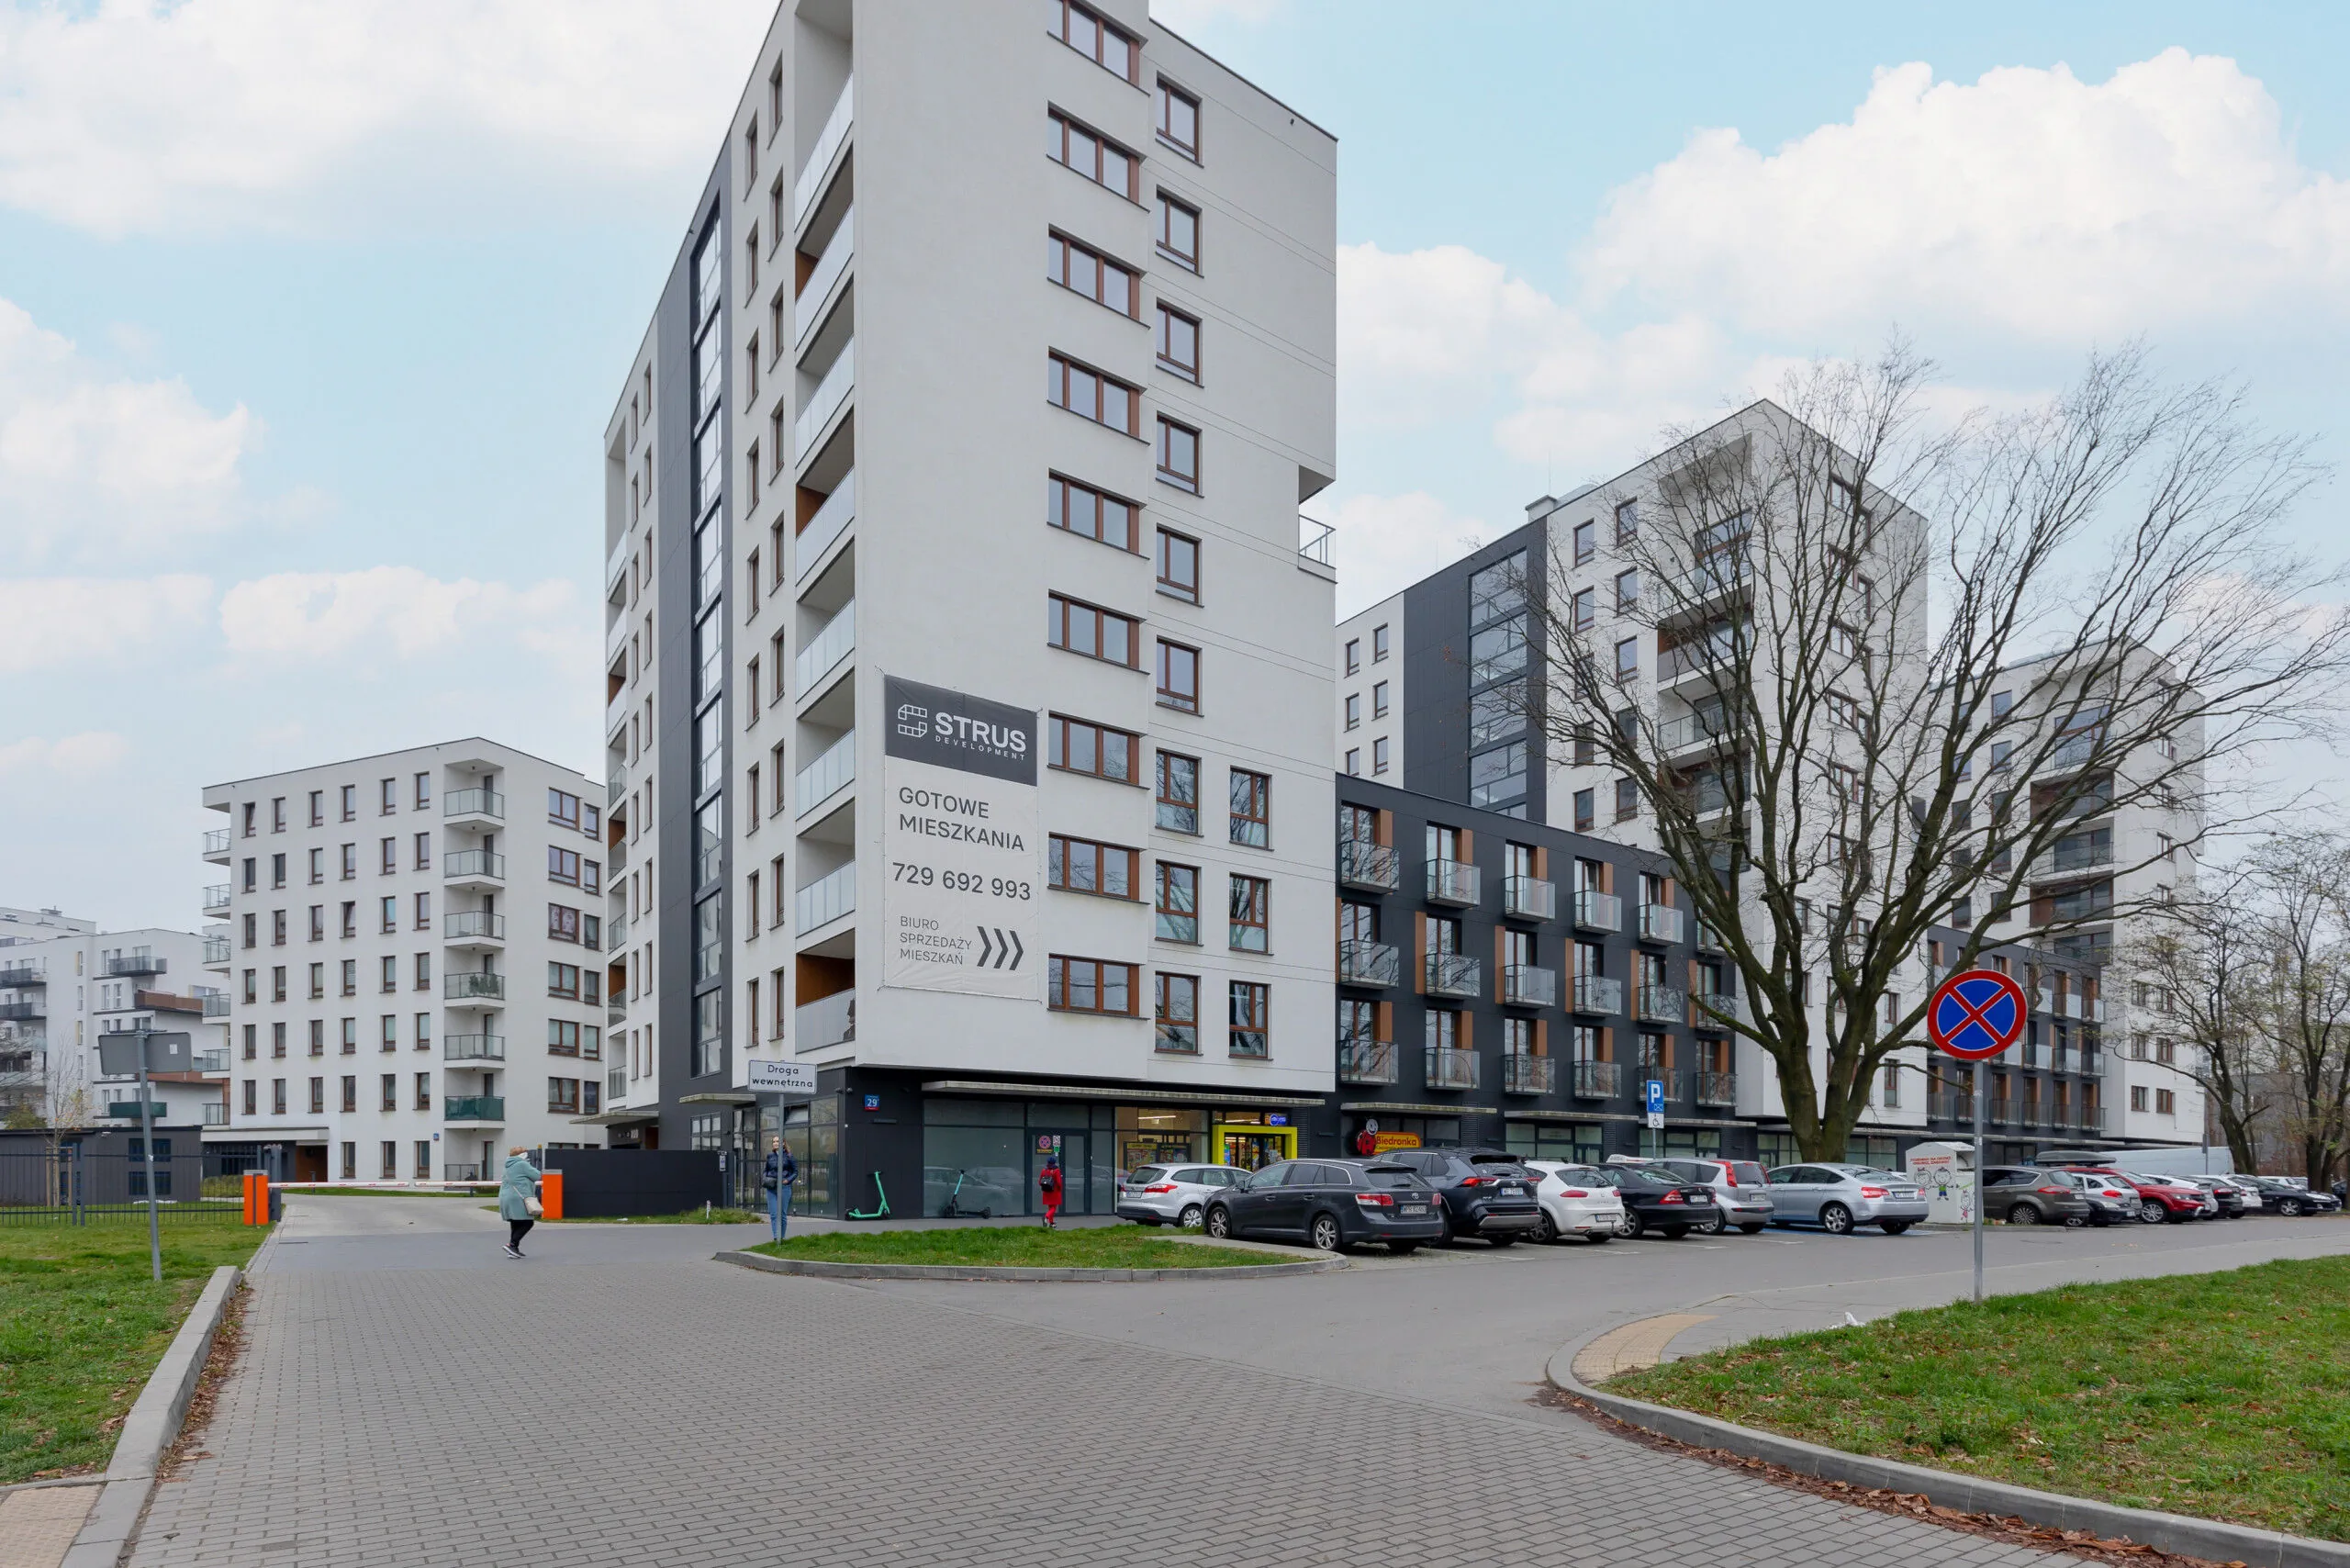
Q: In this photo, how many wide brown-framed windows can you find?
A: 9